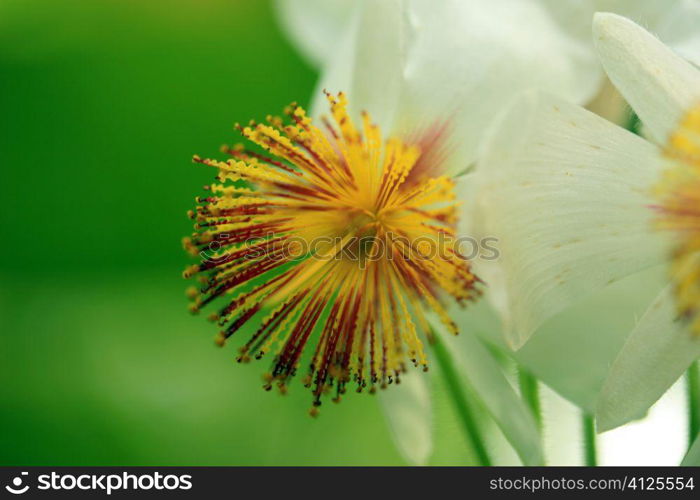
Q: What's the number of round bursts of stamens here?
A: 2